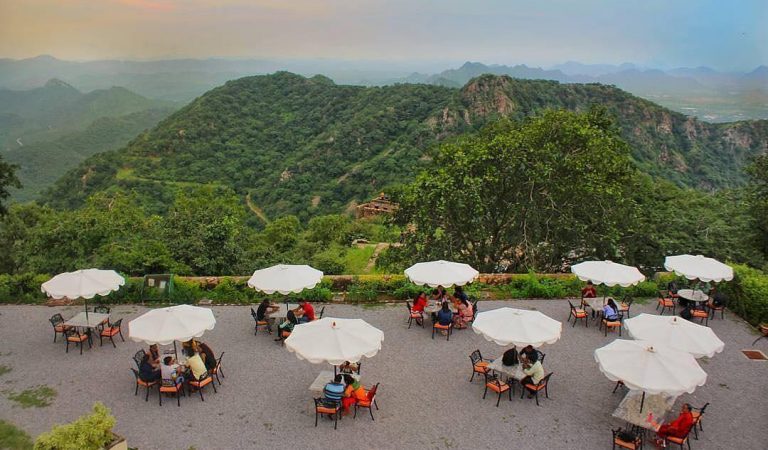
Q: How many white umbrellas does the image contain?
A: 10